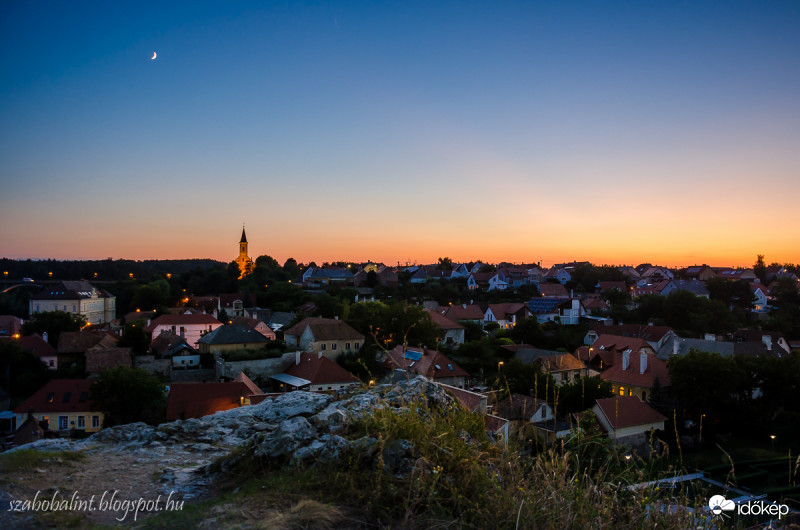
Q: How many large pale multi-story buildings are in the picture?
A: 1